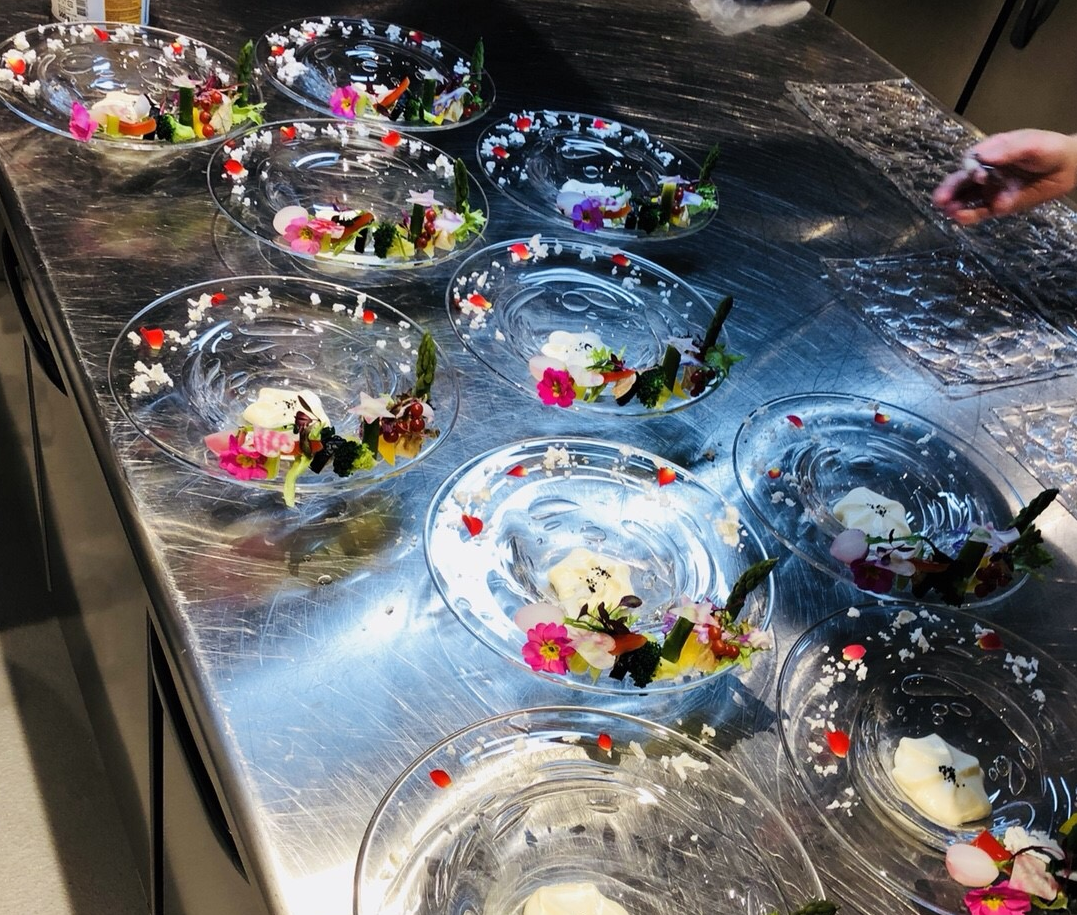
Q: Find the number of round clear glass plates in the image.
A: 10